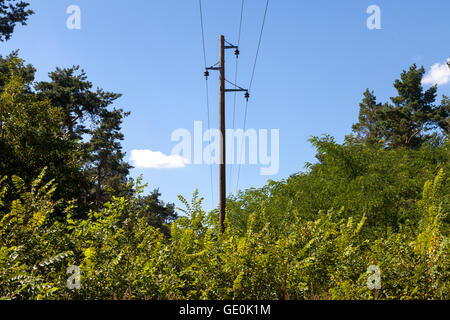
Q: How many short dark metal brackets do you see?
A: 3